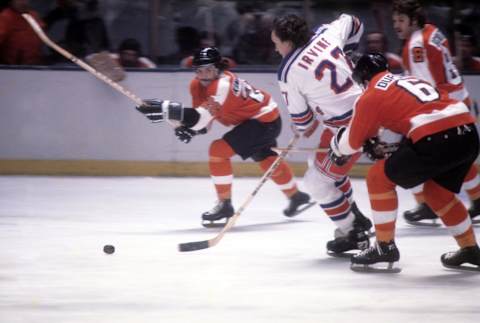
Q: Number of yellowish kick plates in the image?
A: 1